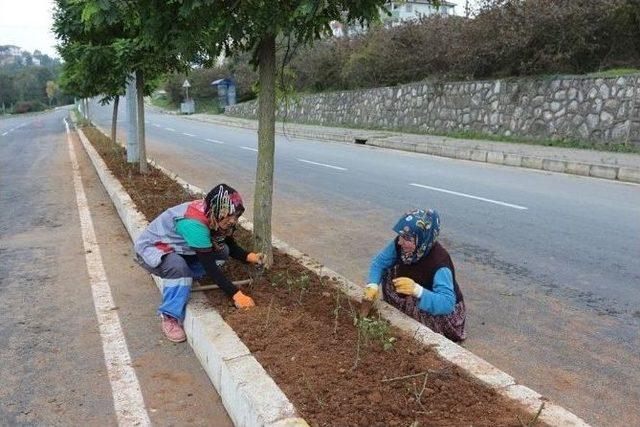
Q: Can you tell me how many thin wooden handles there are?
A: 1